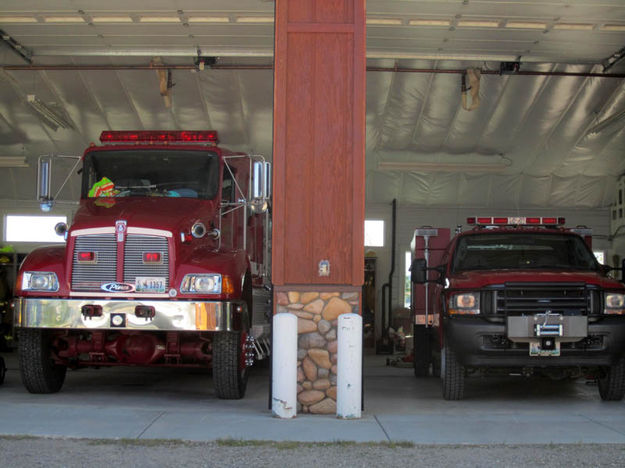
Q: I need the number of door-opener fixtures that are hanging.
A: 2